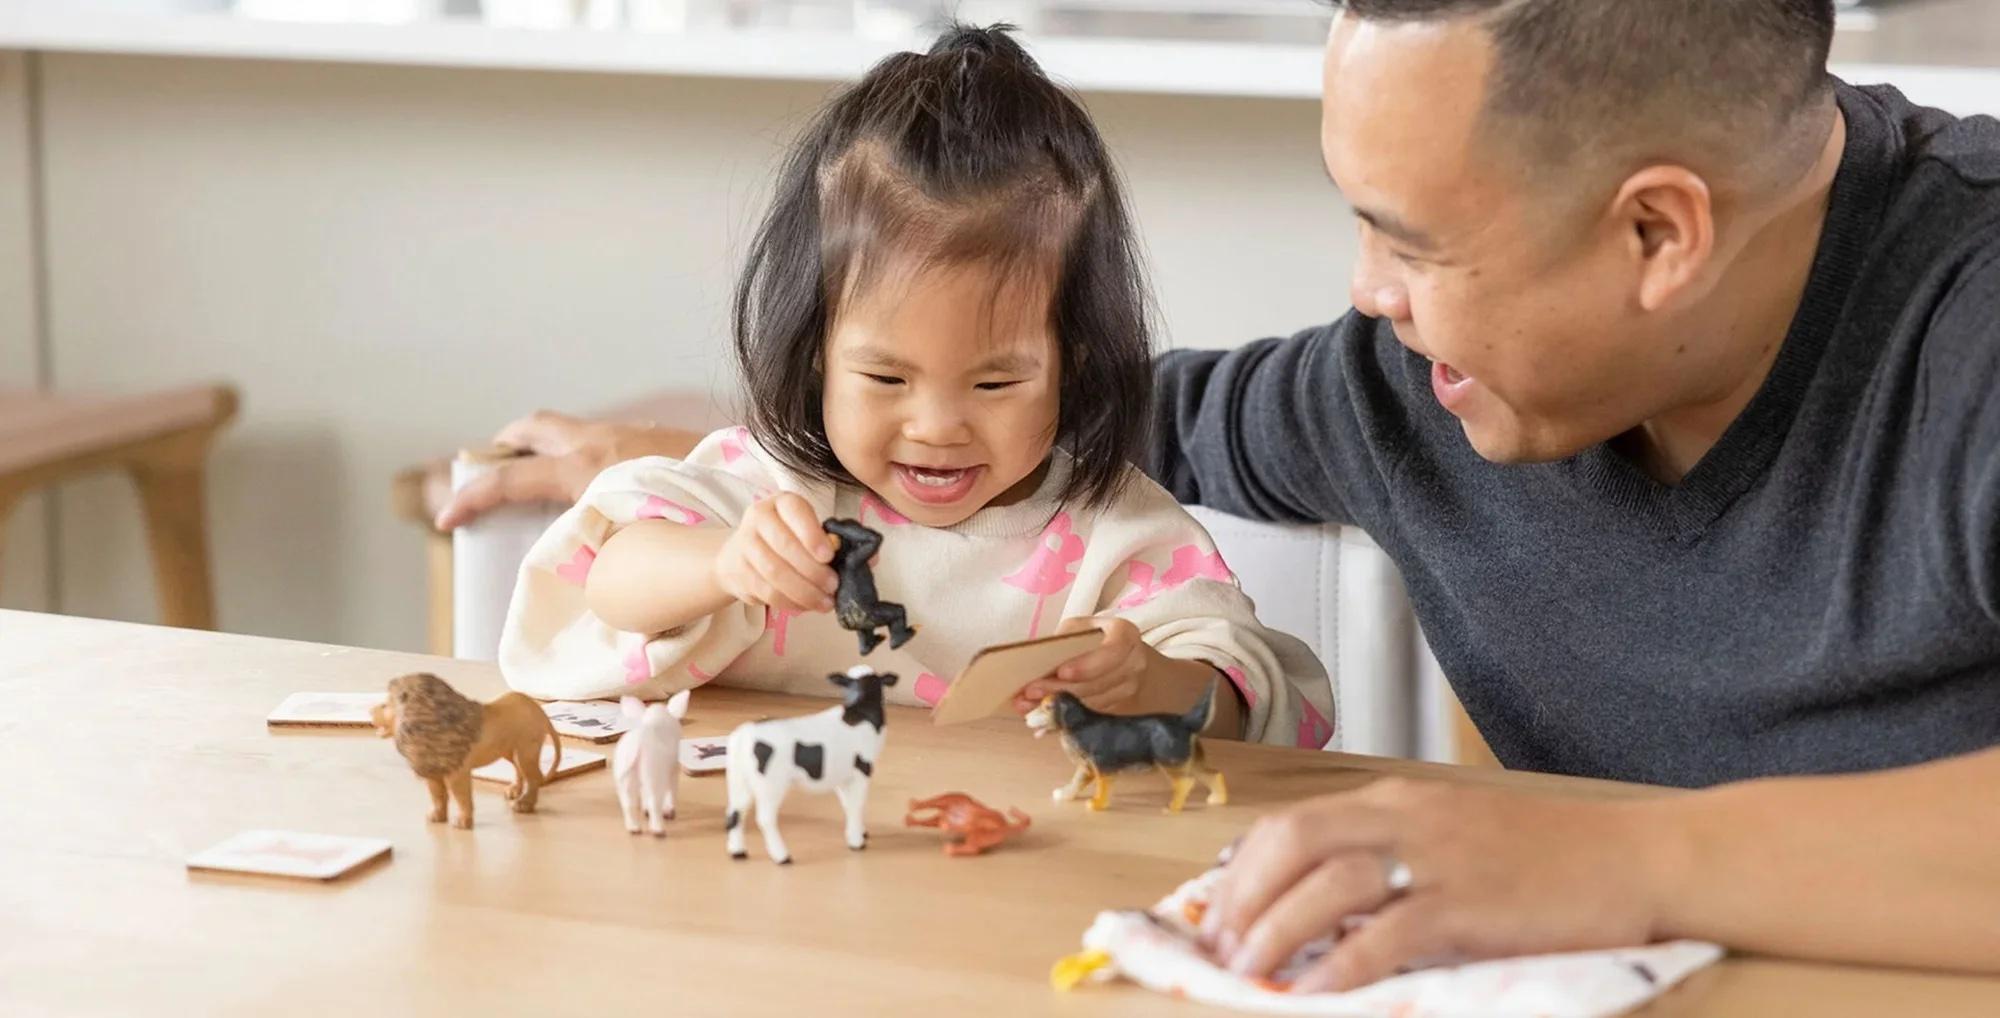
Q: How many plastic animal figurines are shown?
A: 6